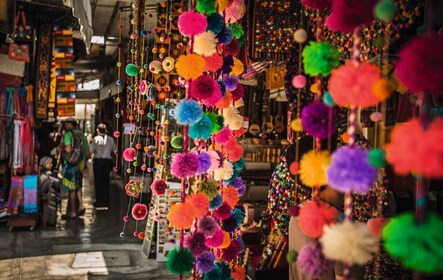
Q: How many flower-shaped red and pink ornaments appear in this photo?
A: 3